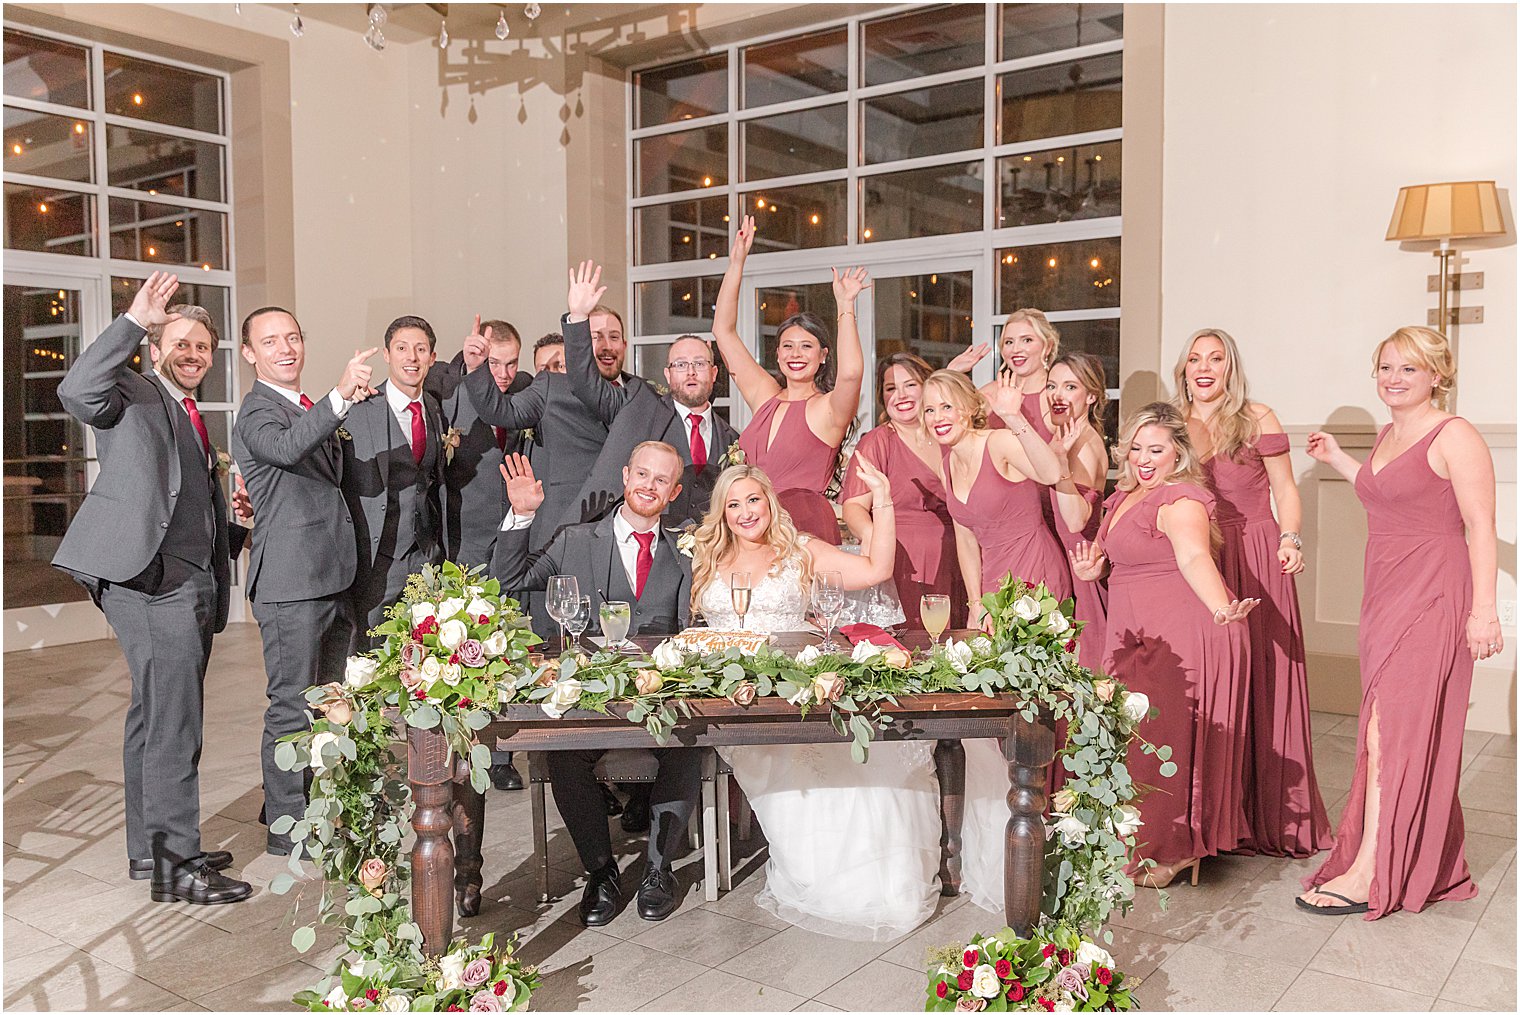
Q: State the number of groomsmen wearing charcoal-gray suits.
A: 7